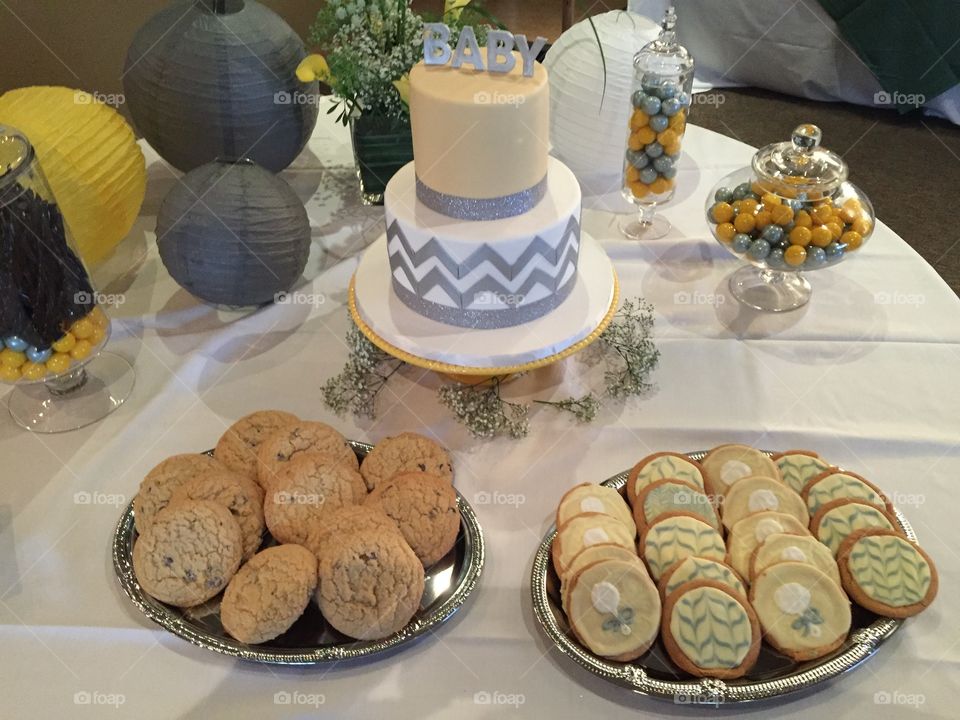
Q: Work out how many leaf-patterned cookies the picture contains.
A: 9